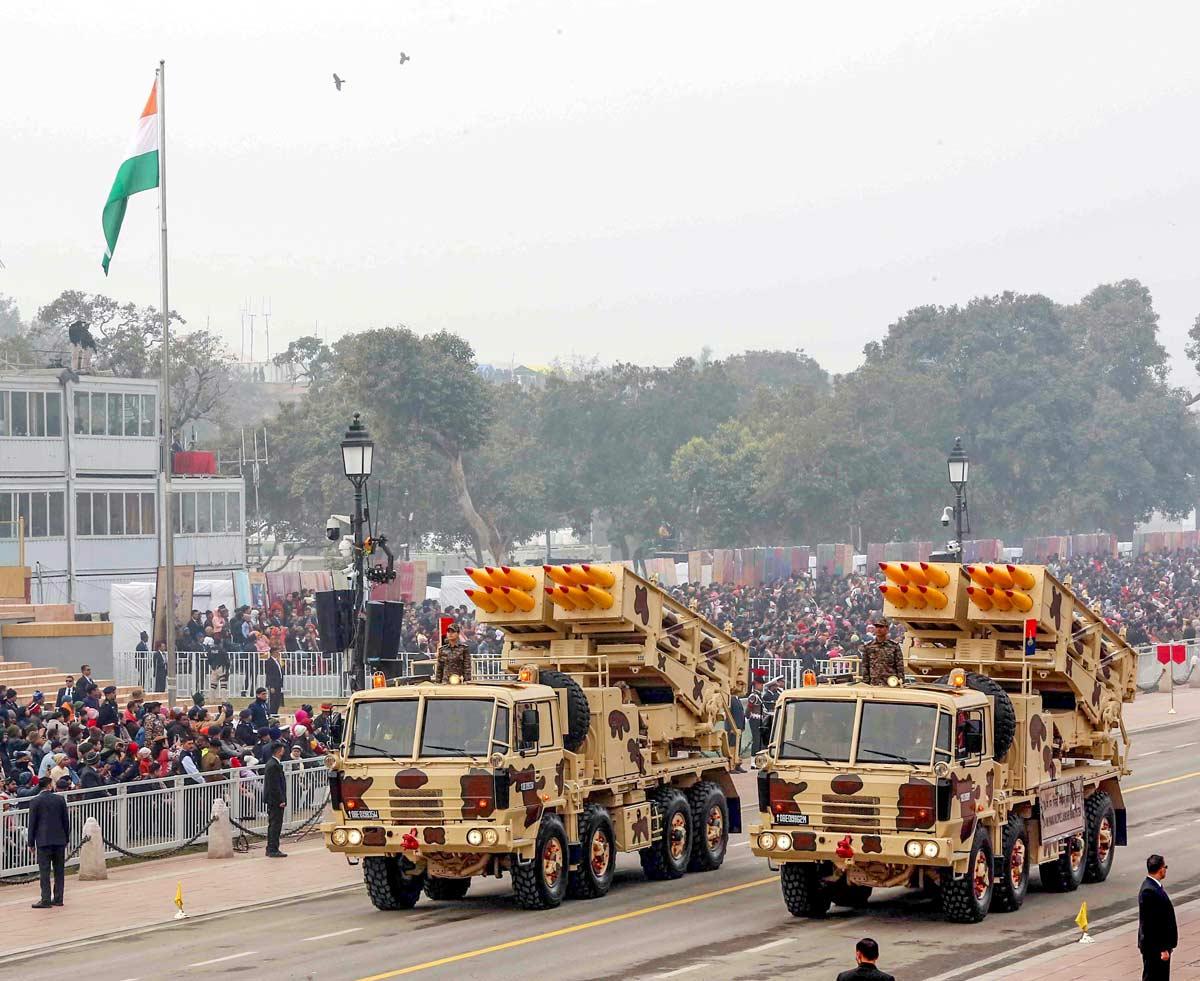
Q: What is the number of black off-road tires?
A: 14